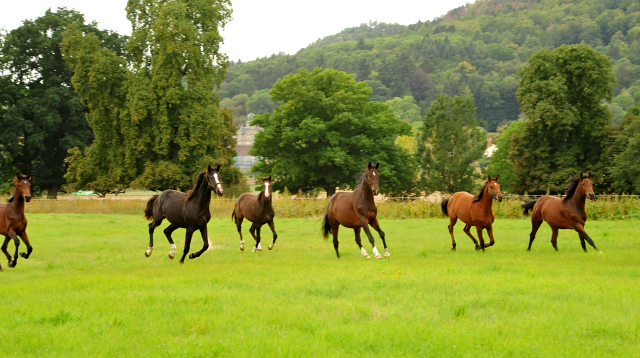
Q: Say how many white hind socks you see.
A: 5